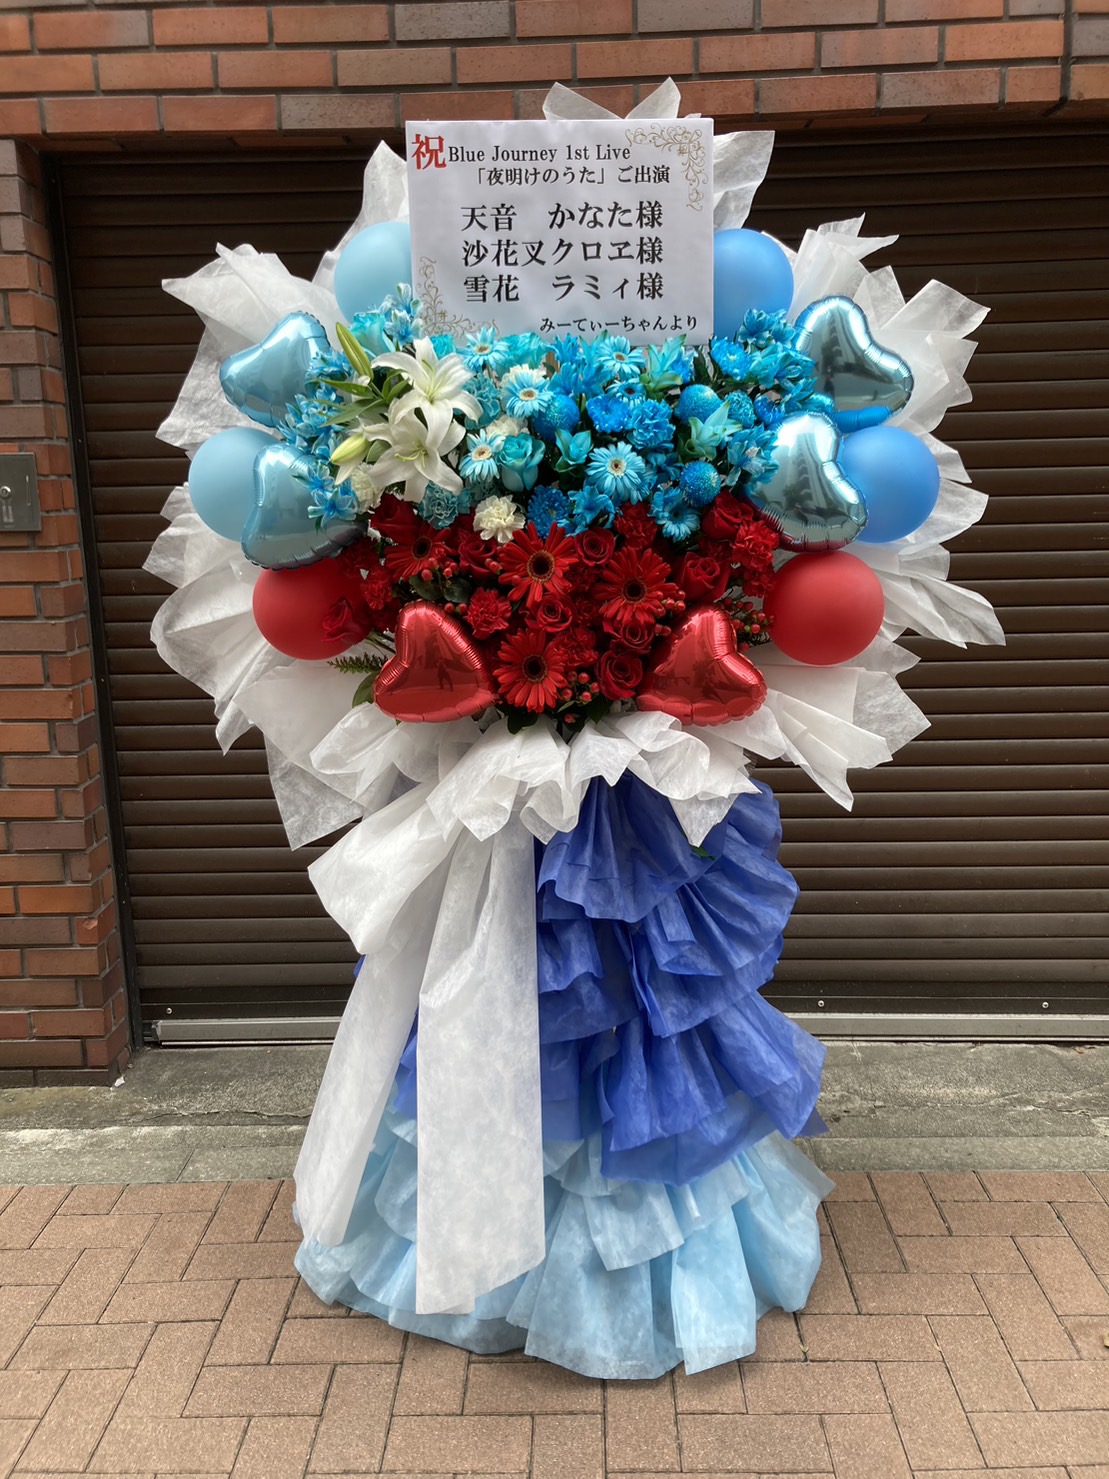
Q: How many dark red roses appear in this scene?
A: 9